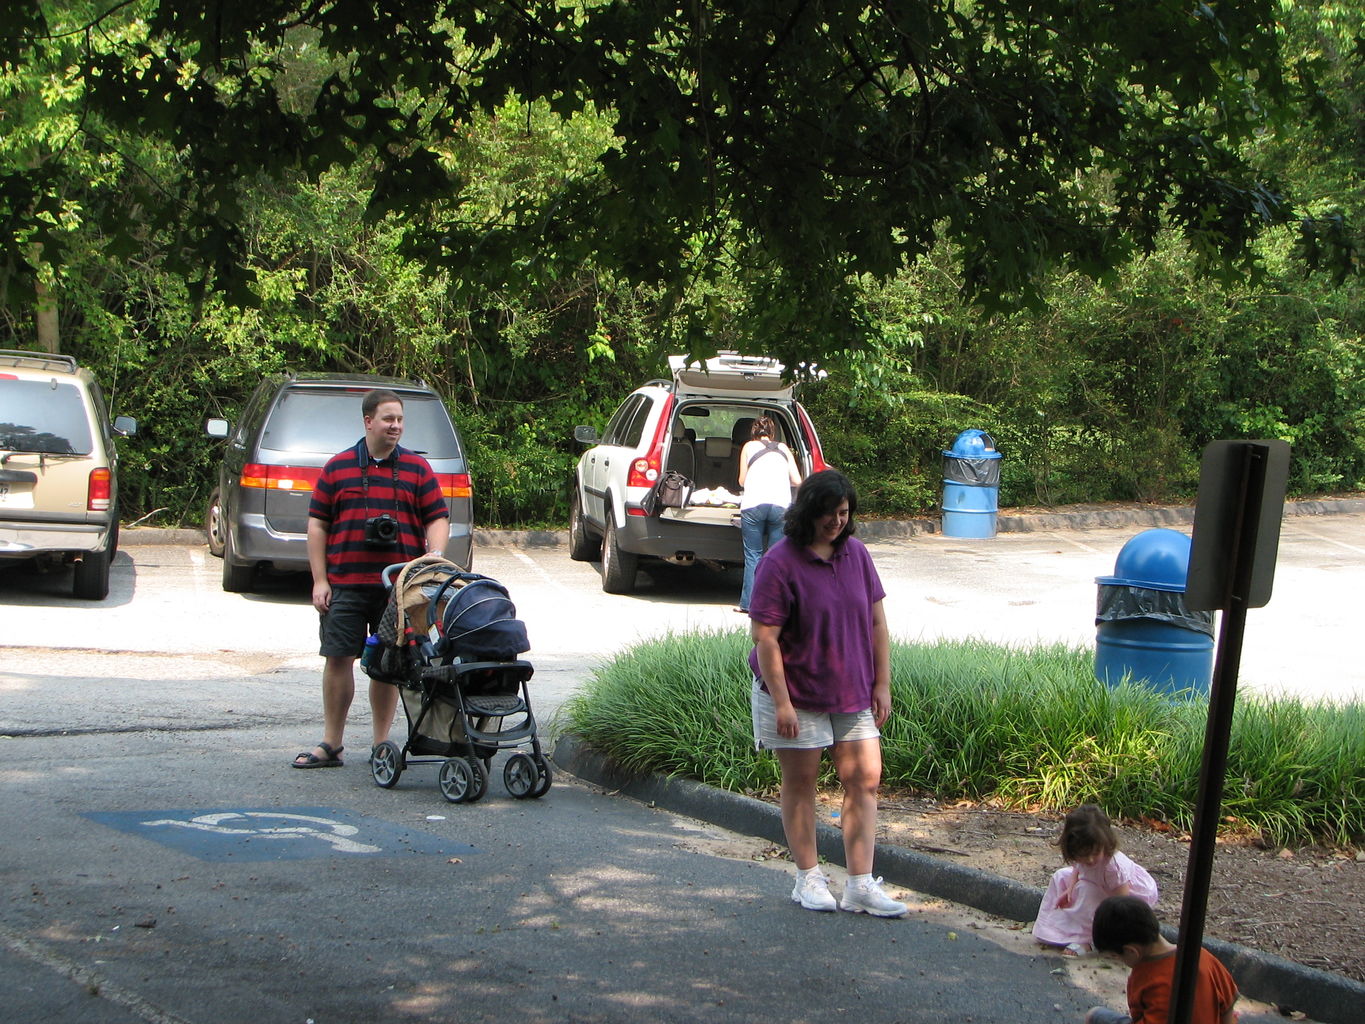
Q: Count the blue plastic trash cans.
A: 2